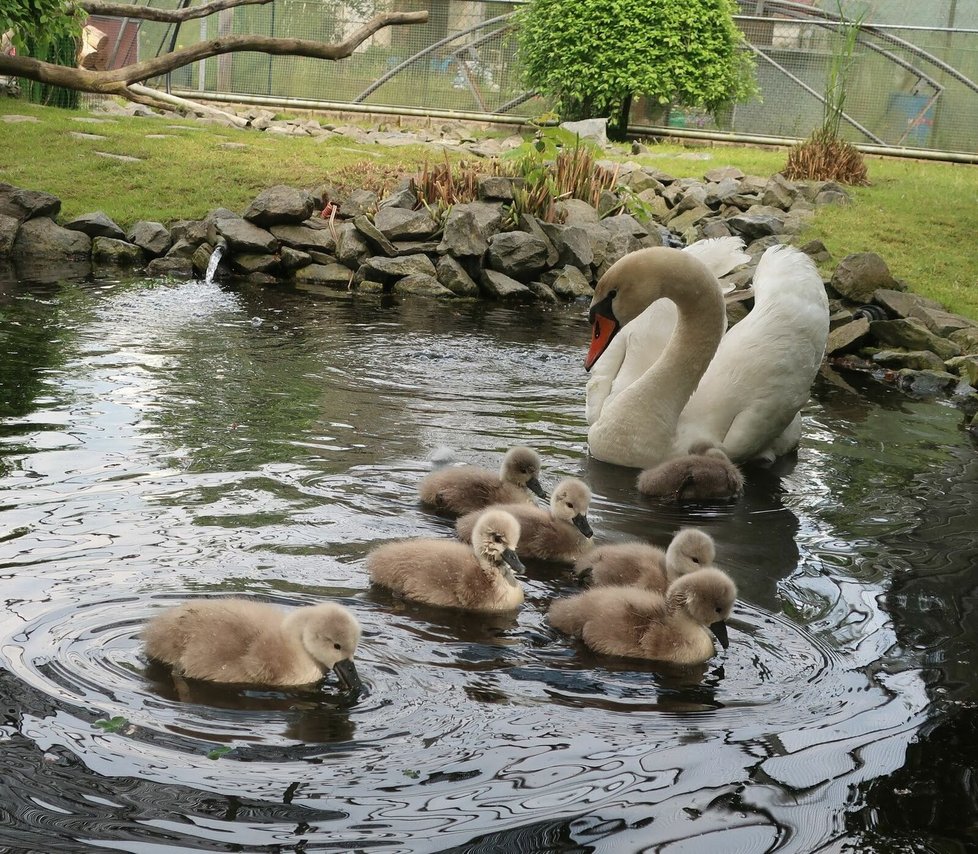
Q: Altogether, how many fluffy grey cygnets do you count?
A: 7